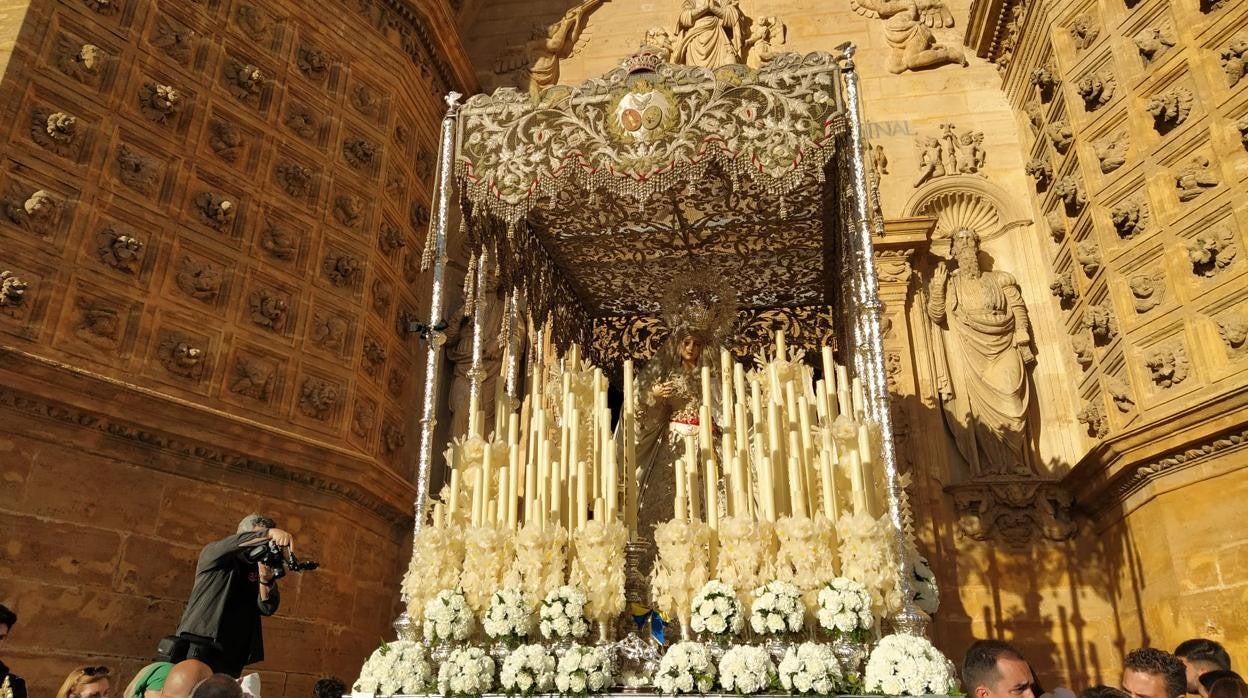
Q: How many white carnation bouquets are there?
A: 14